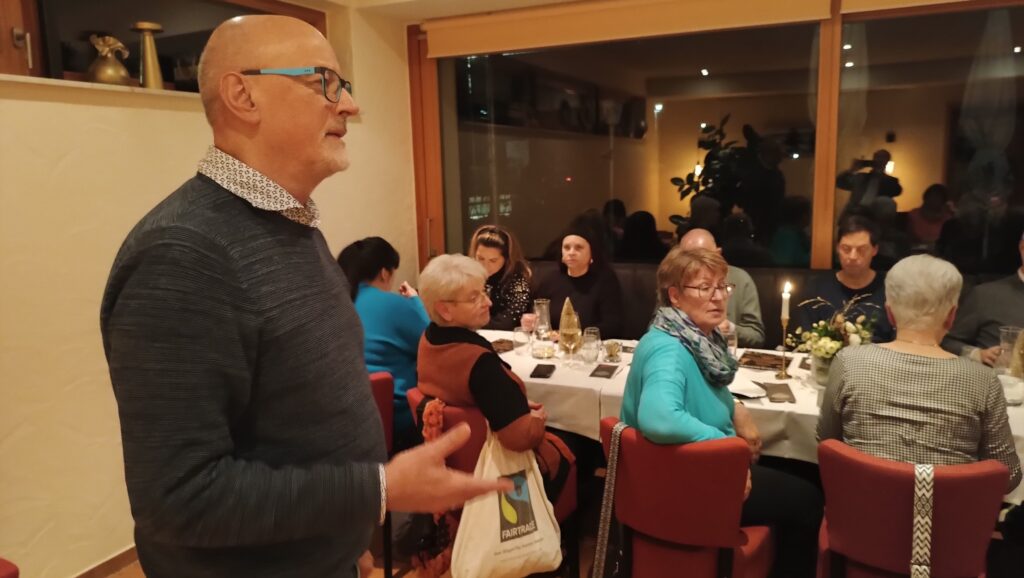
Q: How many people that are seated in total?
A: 9